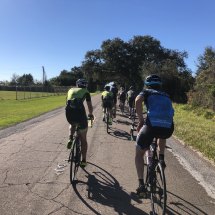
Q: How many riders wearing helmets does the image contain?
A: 6